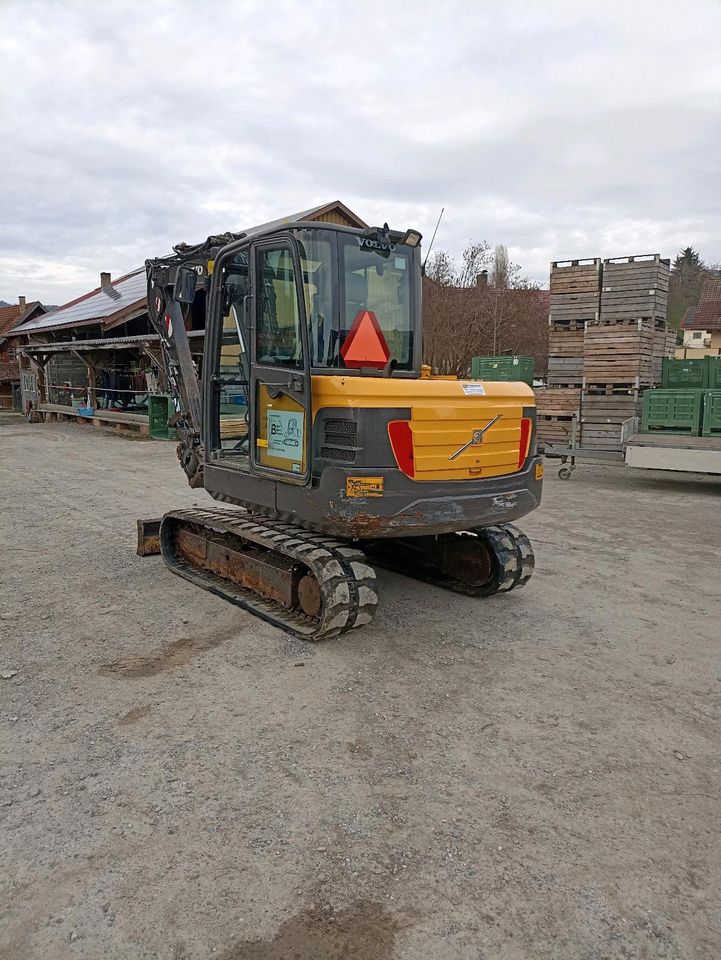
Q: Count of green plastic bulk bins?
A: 6